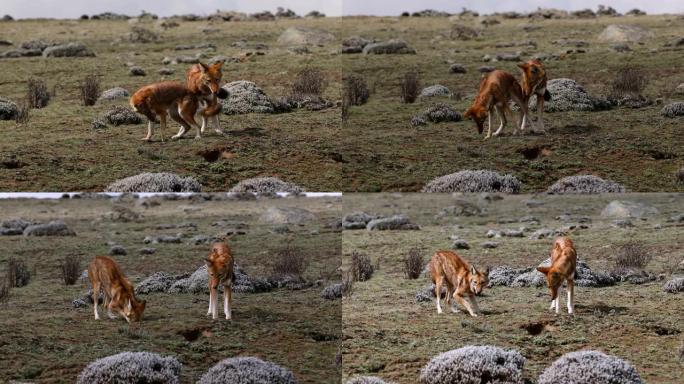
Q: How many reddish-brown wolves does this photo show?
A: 8